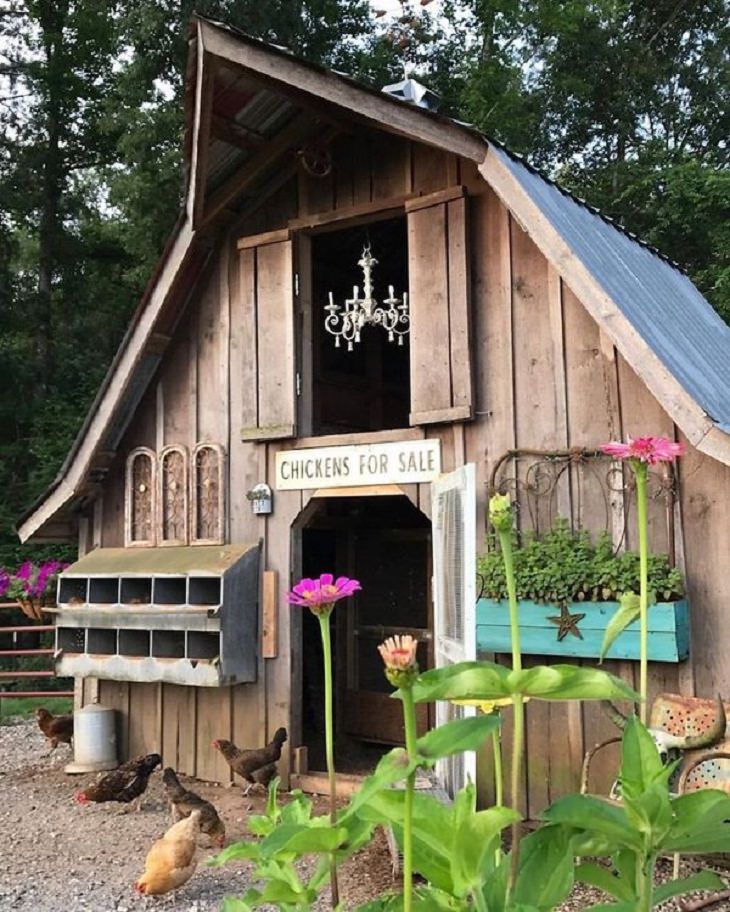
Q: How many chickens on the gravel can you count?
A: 5